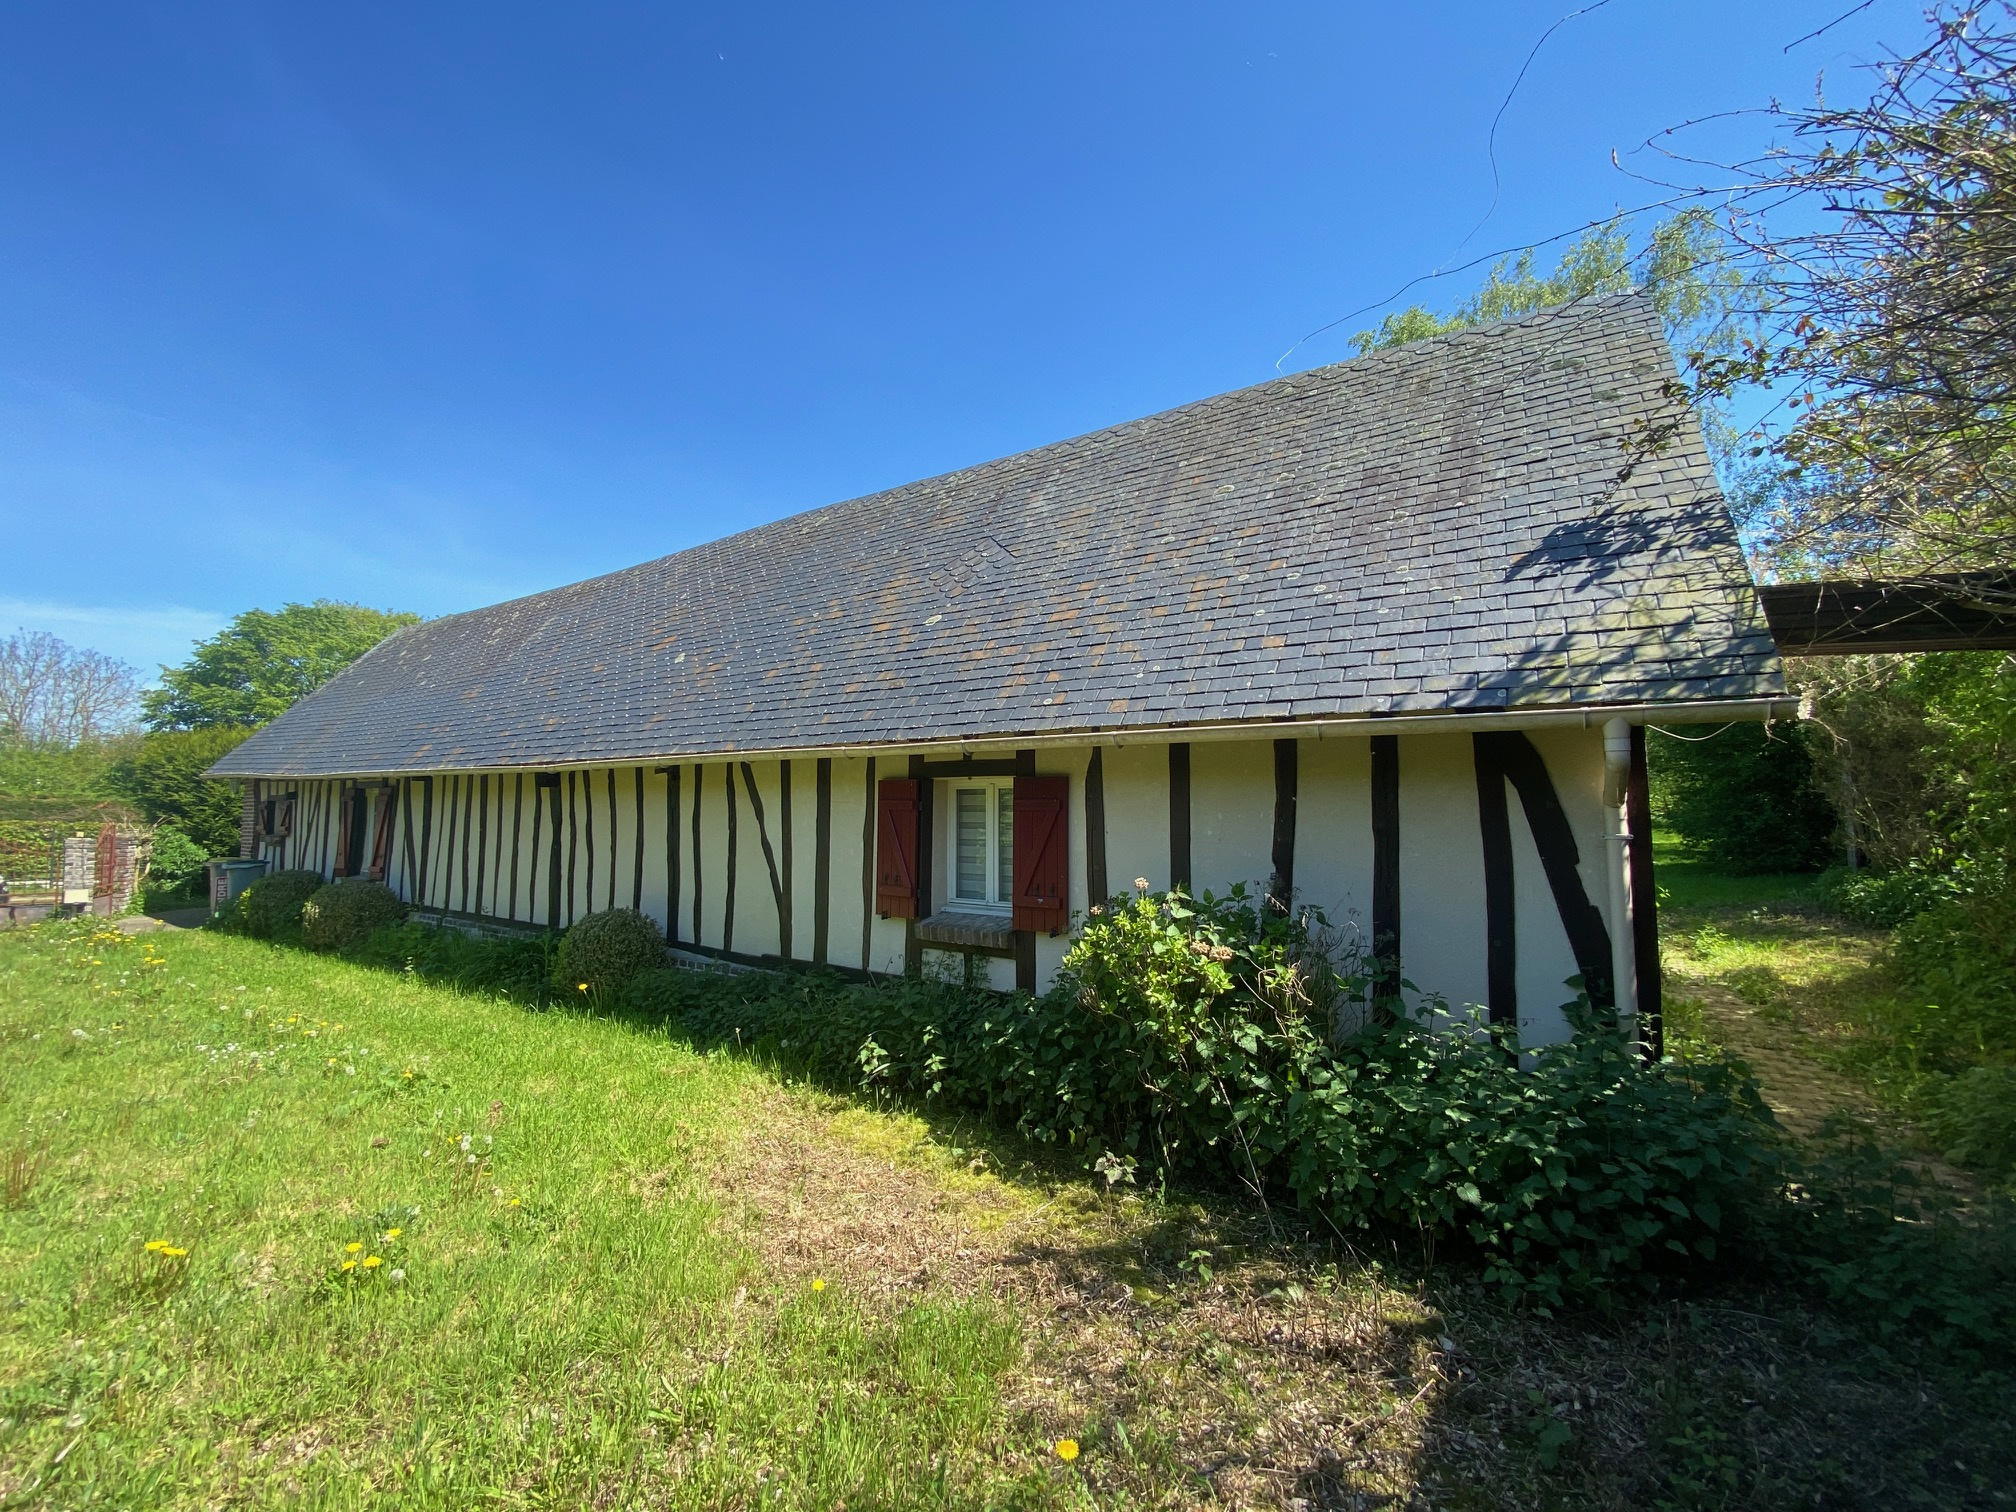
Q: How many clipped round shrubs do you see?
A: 3